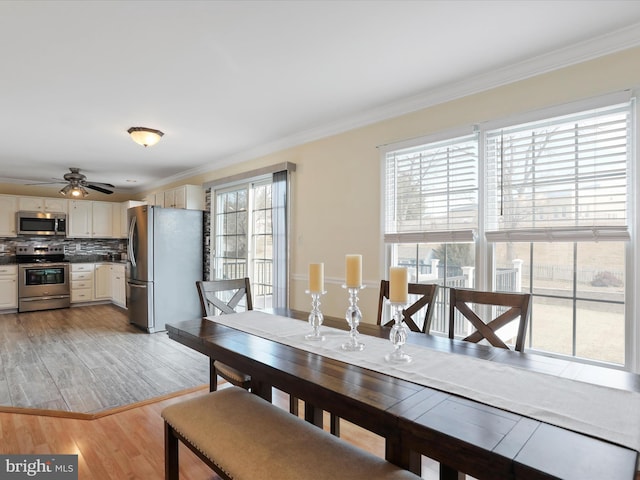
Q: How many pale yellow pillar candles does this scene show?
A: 3